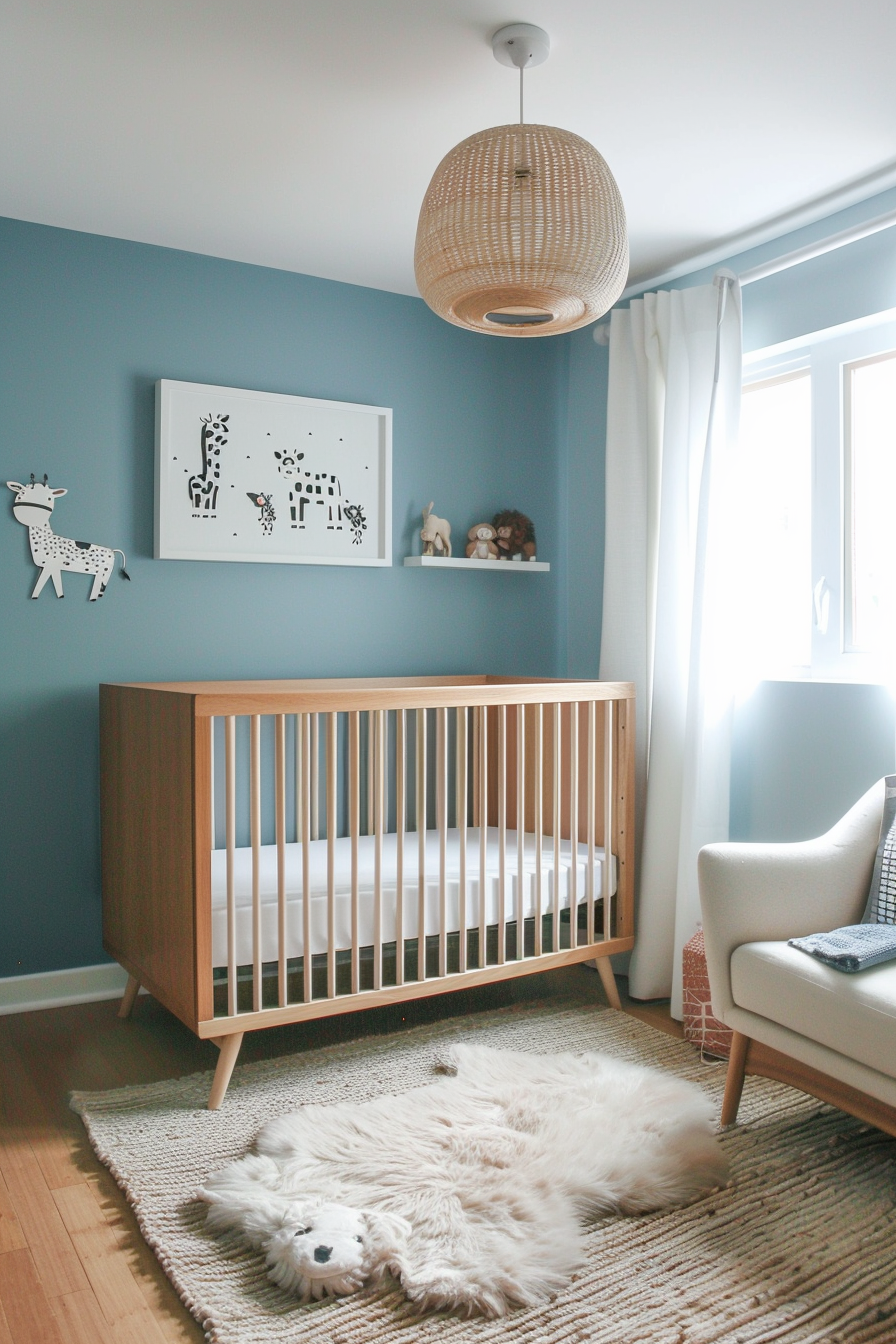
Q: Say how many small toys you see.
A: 3